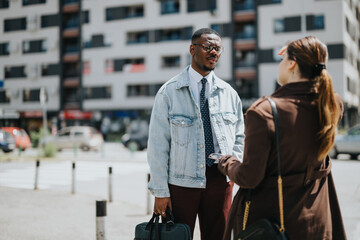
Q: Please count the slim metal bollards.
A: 5